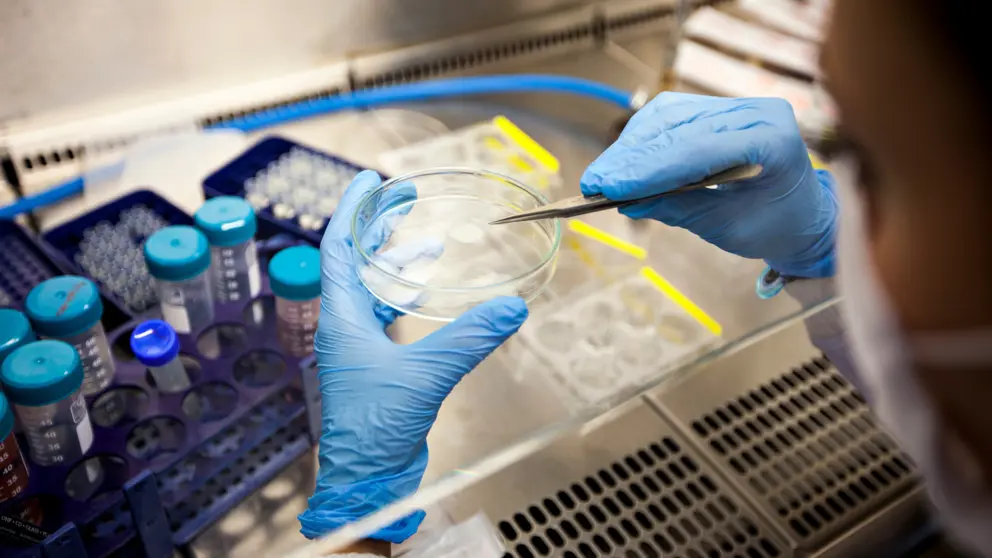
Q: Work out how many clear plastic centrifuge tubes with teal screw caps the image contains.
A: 7